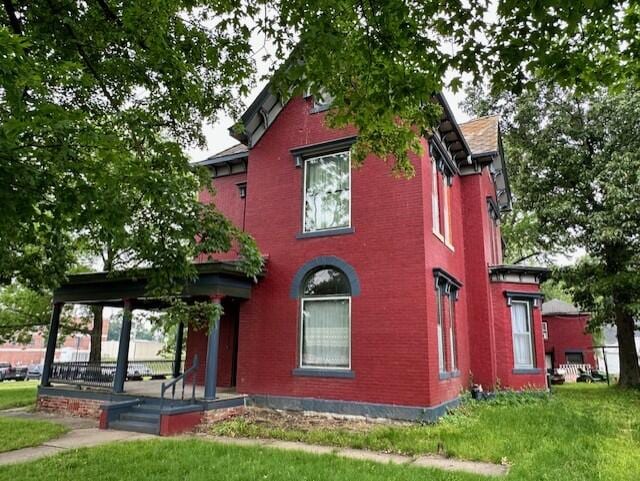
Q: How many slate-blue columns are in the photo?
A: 4